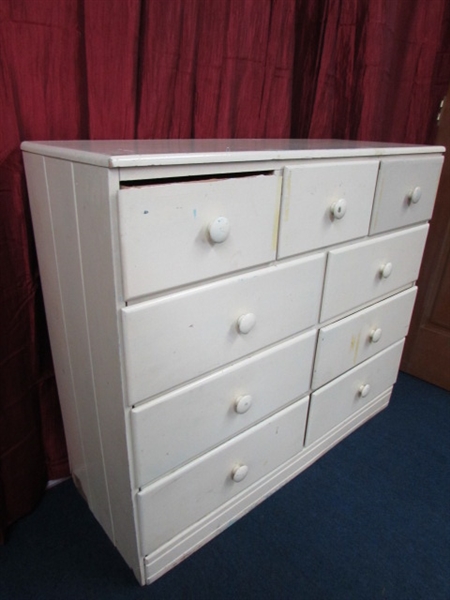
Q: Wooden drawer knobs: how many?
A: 9